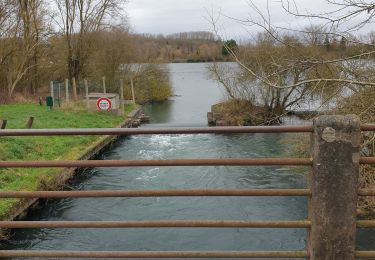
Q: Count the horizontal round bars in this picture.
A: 5